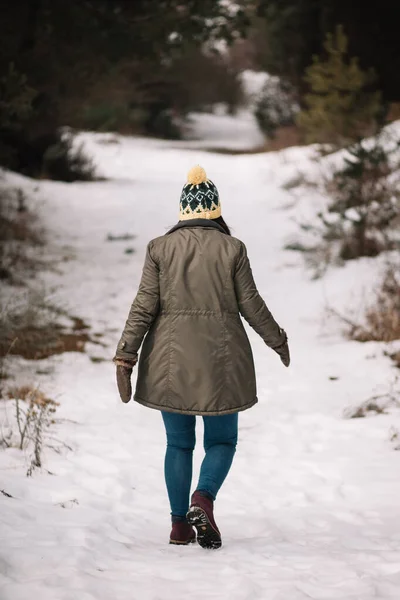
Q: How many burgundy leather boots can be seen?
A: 2